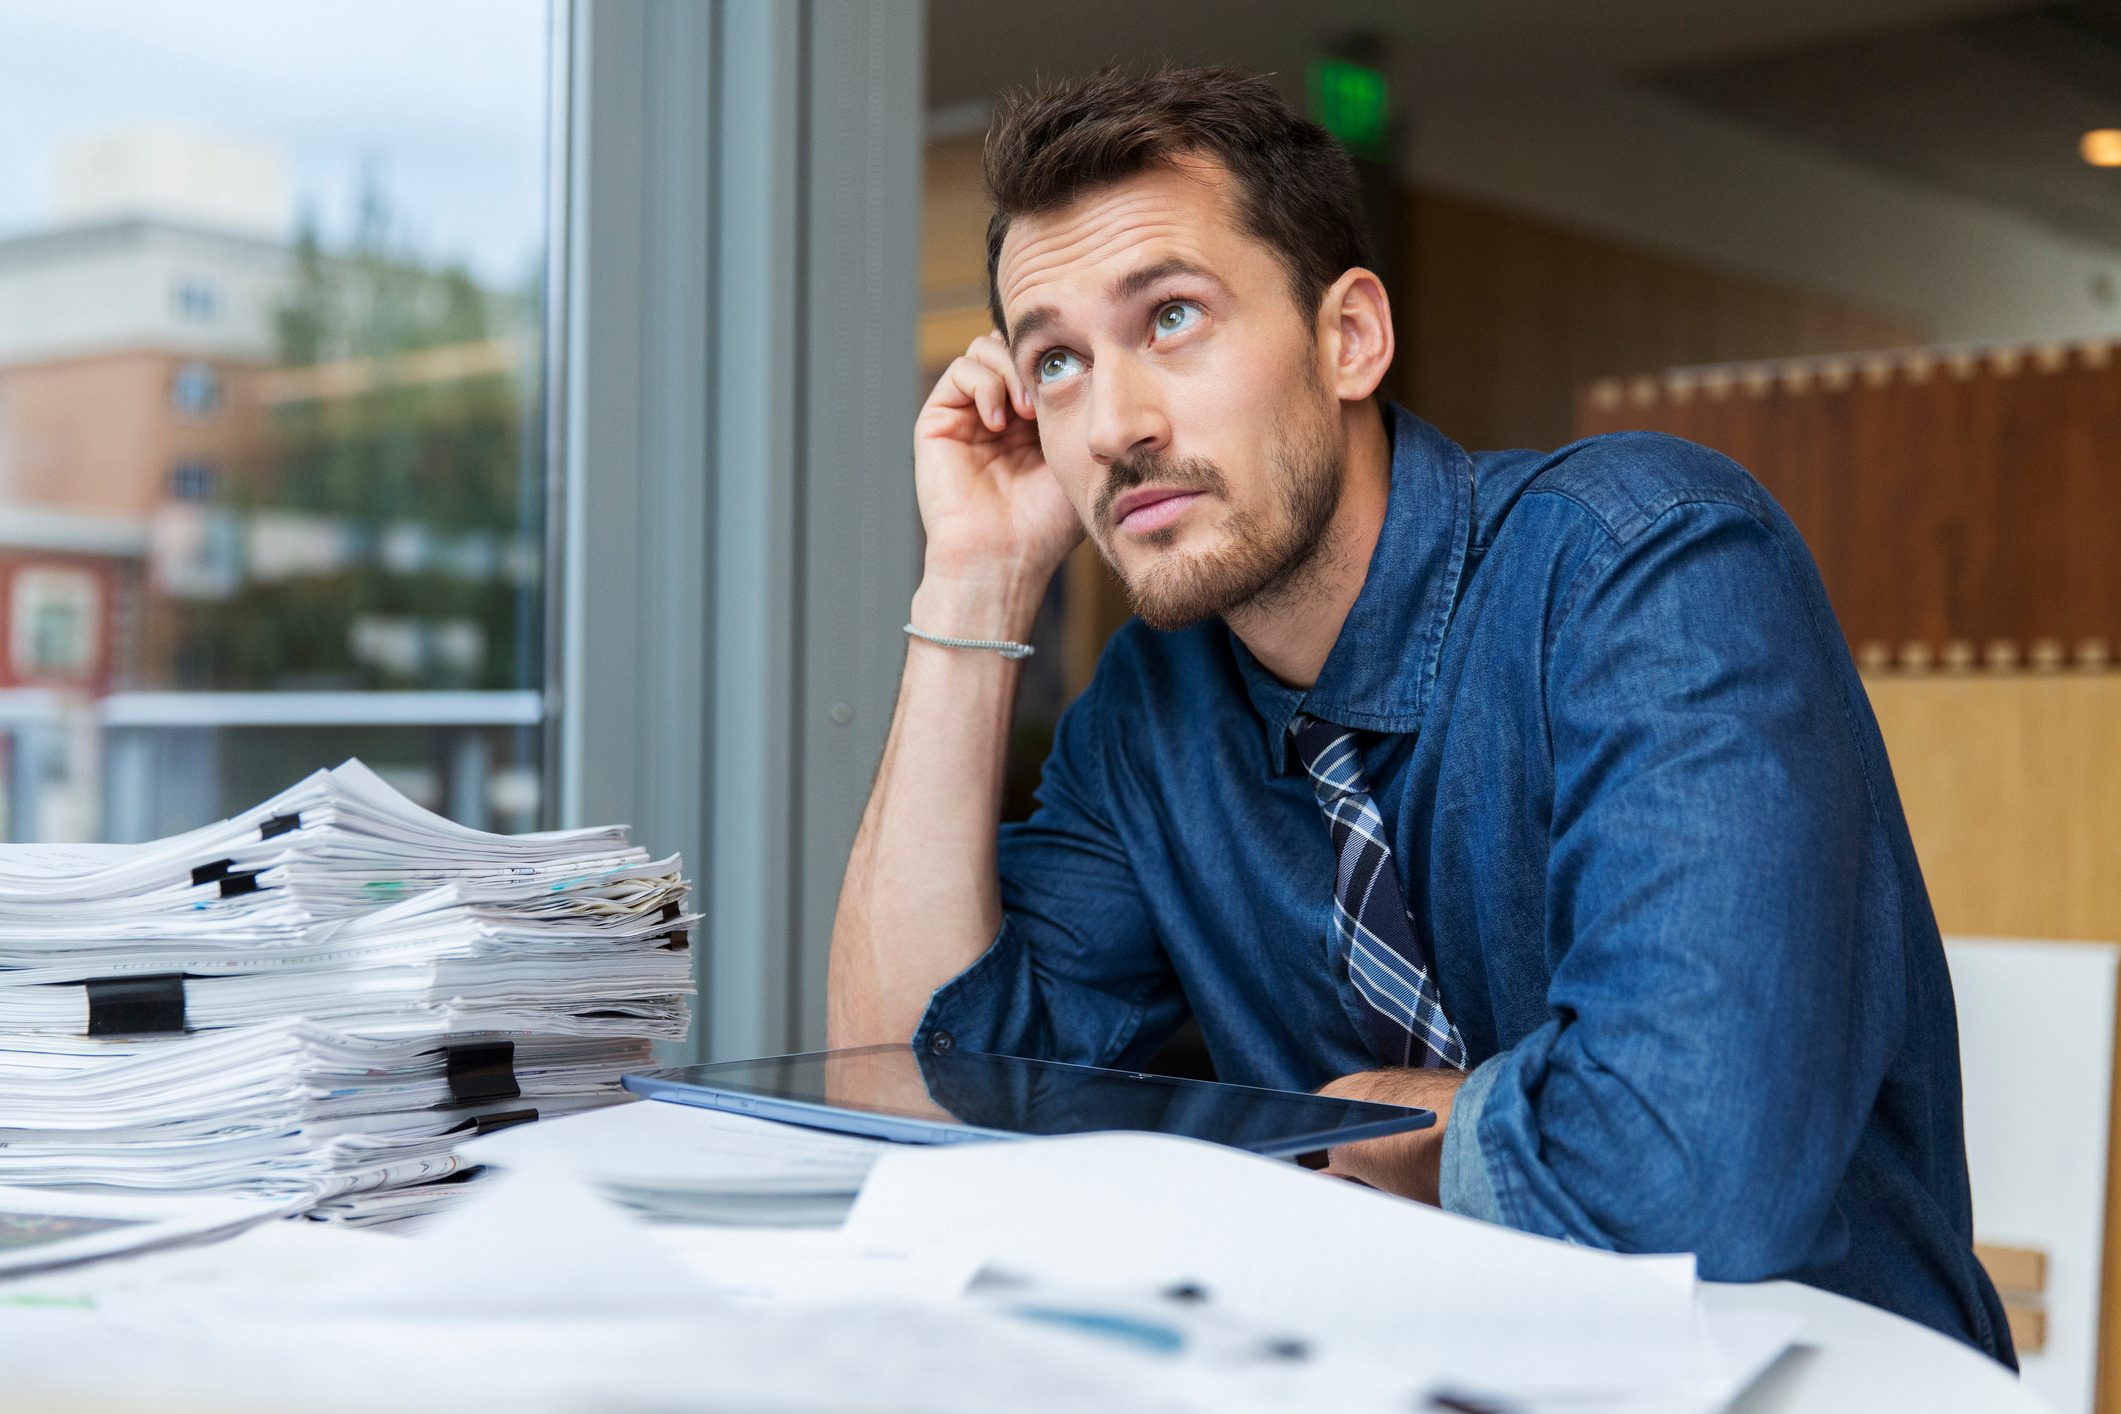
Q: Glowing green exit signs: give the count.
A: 1